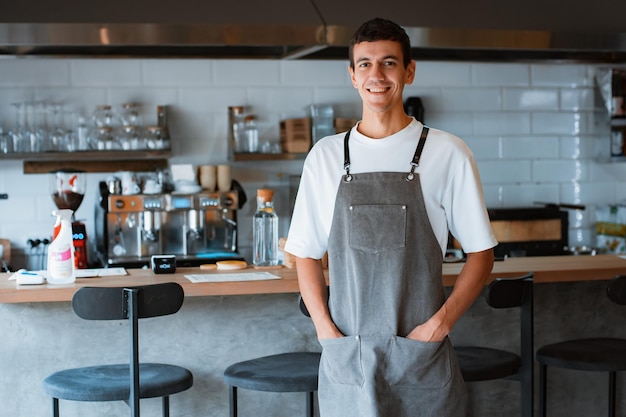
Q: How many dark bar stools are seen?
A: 4